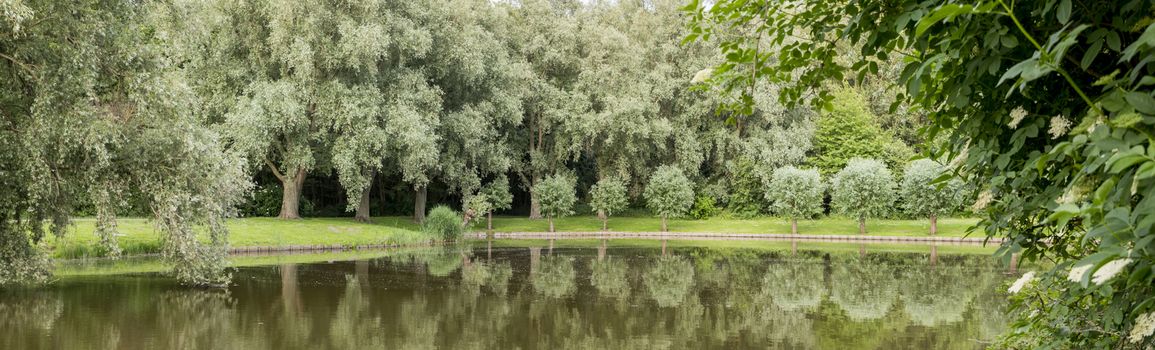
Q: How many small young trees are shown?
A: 7